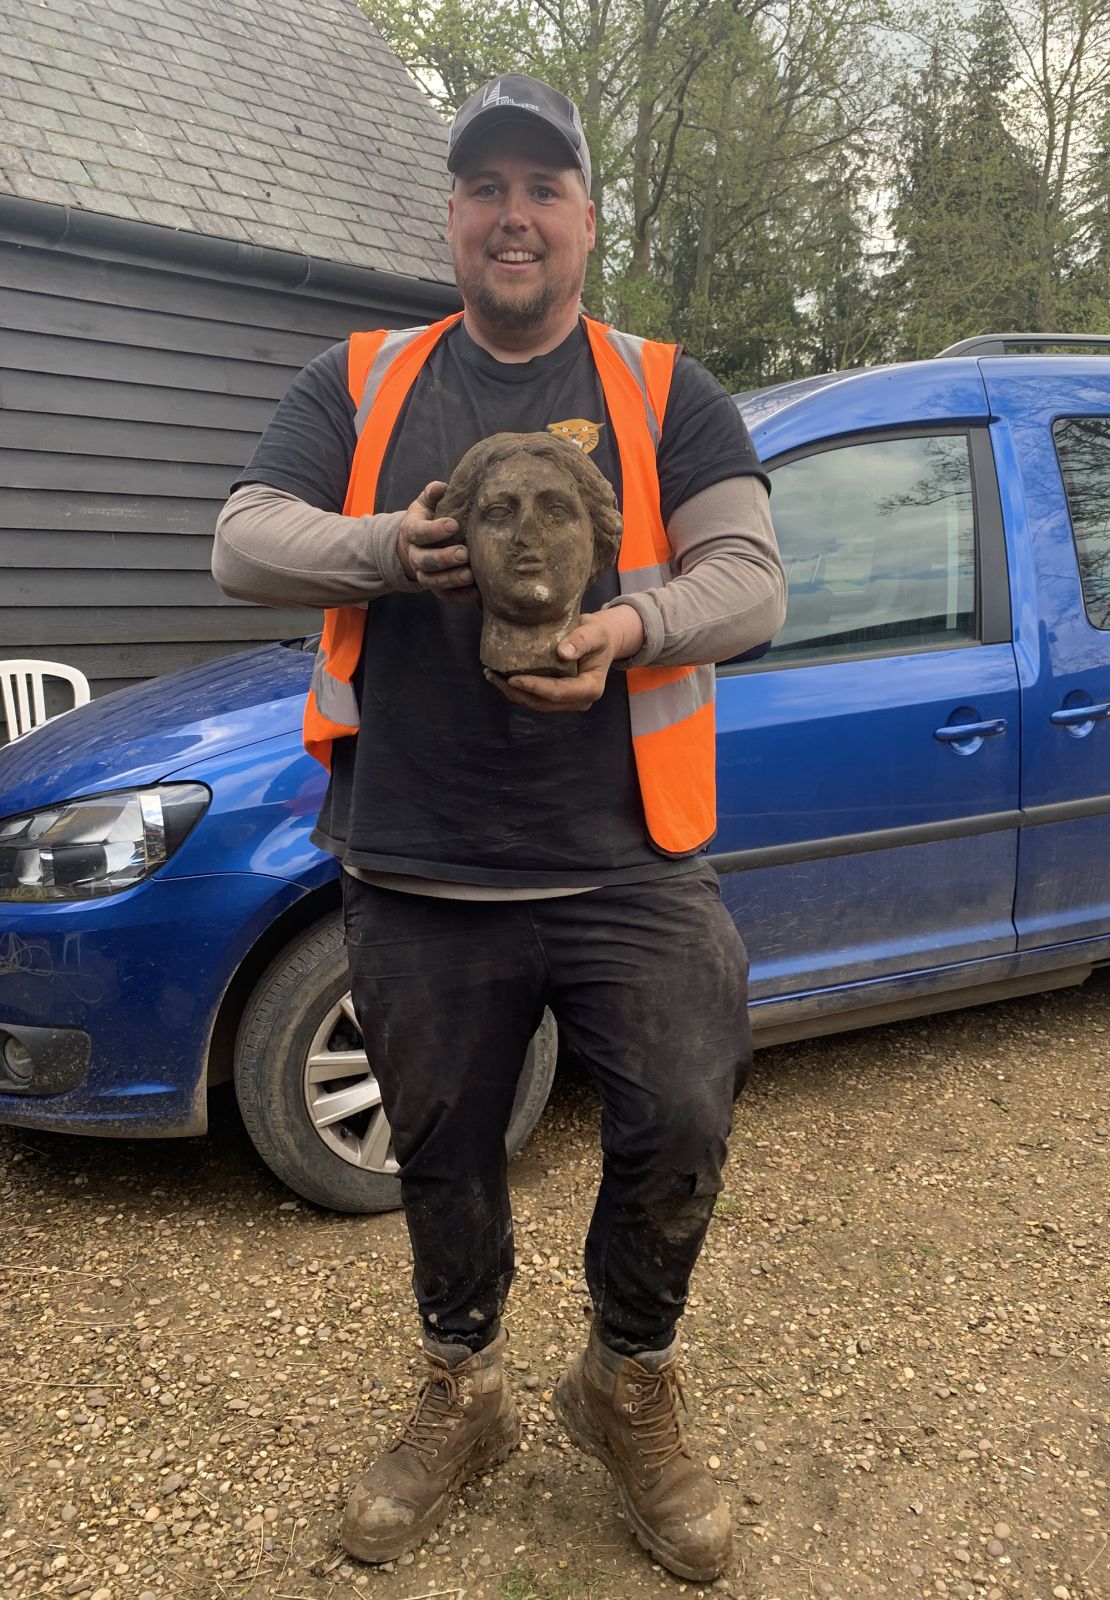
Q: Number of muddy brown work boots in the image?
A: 2